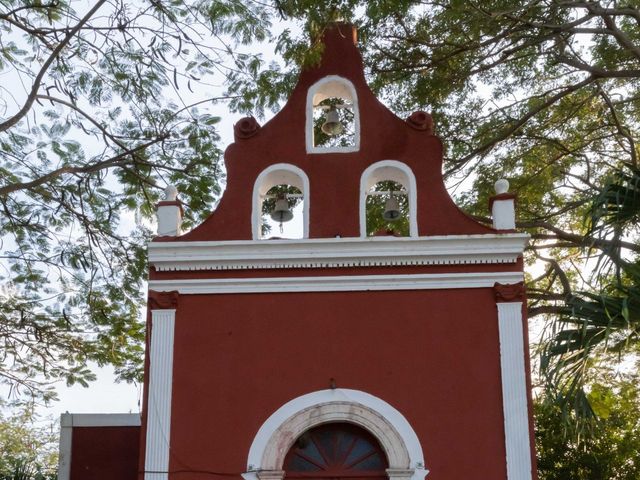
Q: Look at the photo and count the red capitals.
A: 2